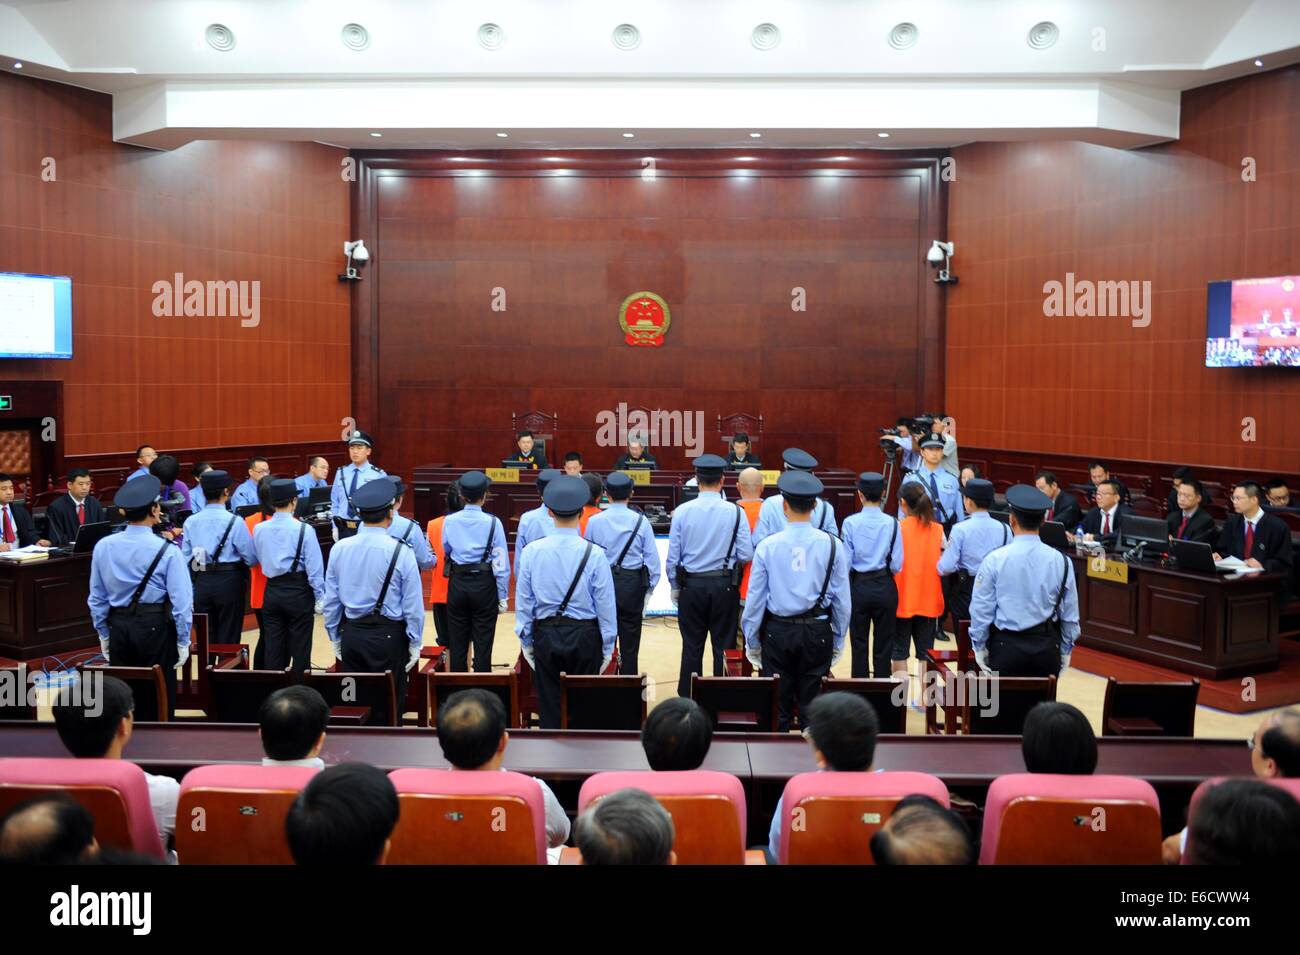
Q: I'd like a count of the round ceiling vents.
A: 7